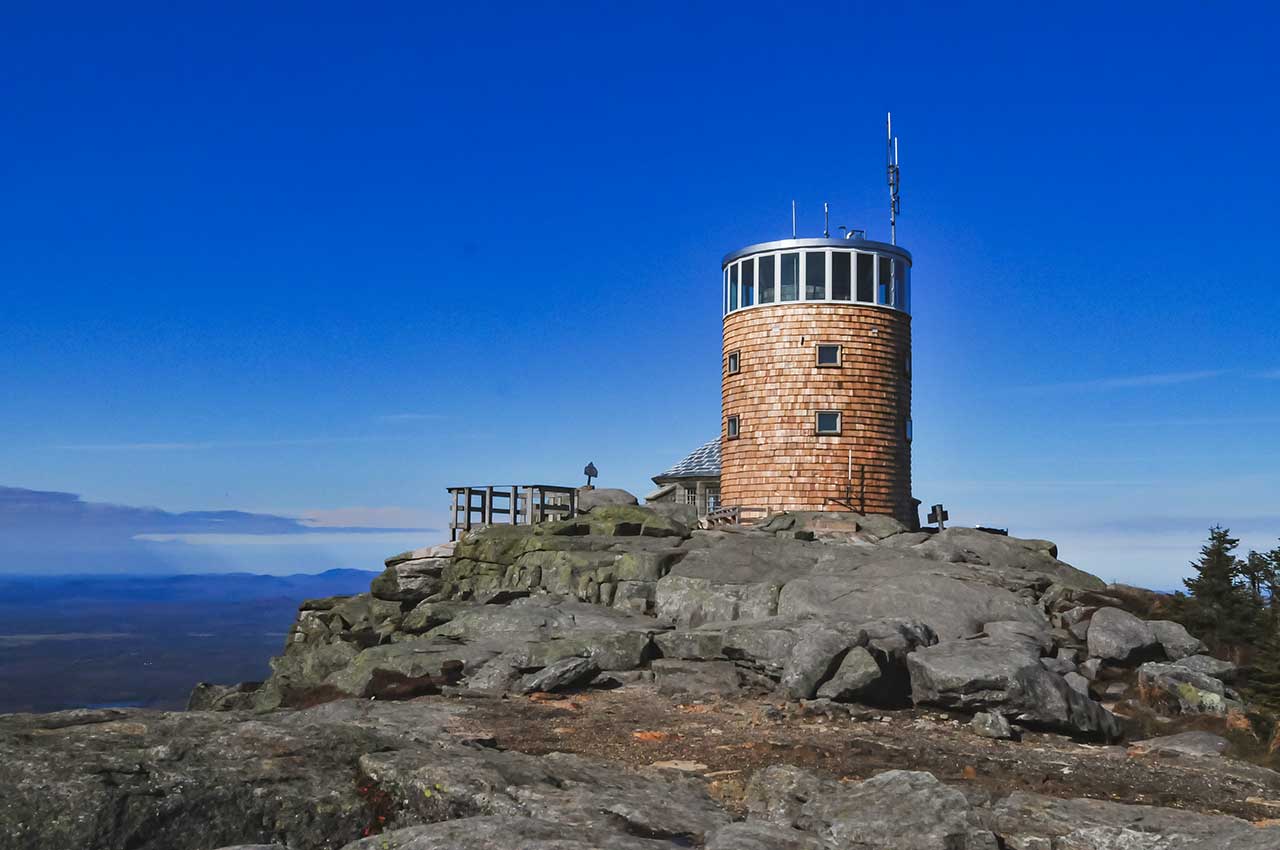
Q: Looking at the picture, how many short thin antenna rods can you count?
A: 2